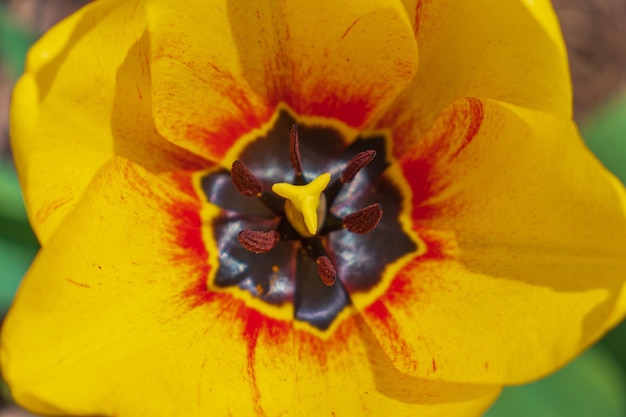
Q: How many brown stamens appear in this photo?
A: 6